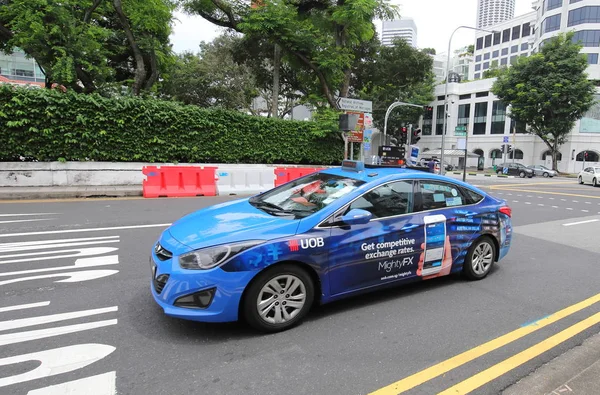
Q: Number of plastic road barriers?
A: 3